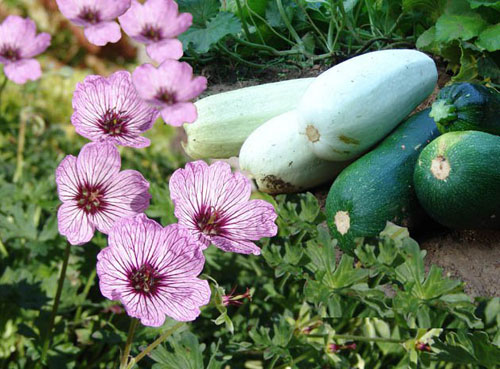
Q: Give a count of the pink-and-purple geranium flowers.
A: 8